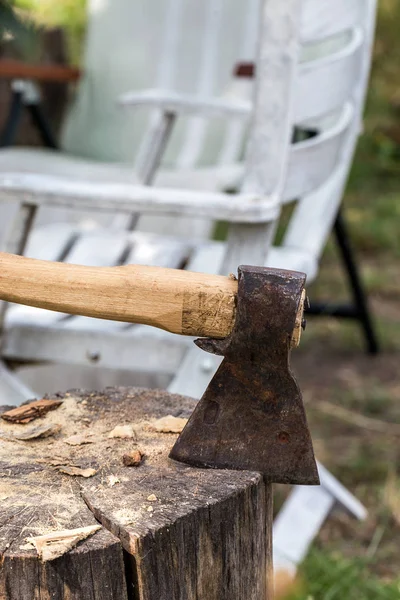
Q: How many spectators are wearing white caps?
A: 0